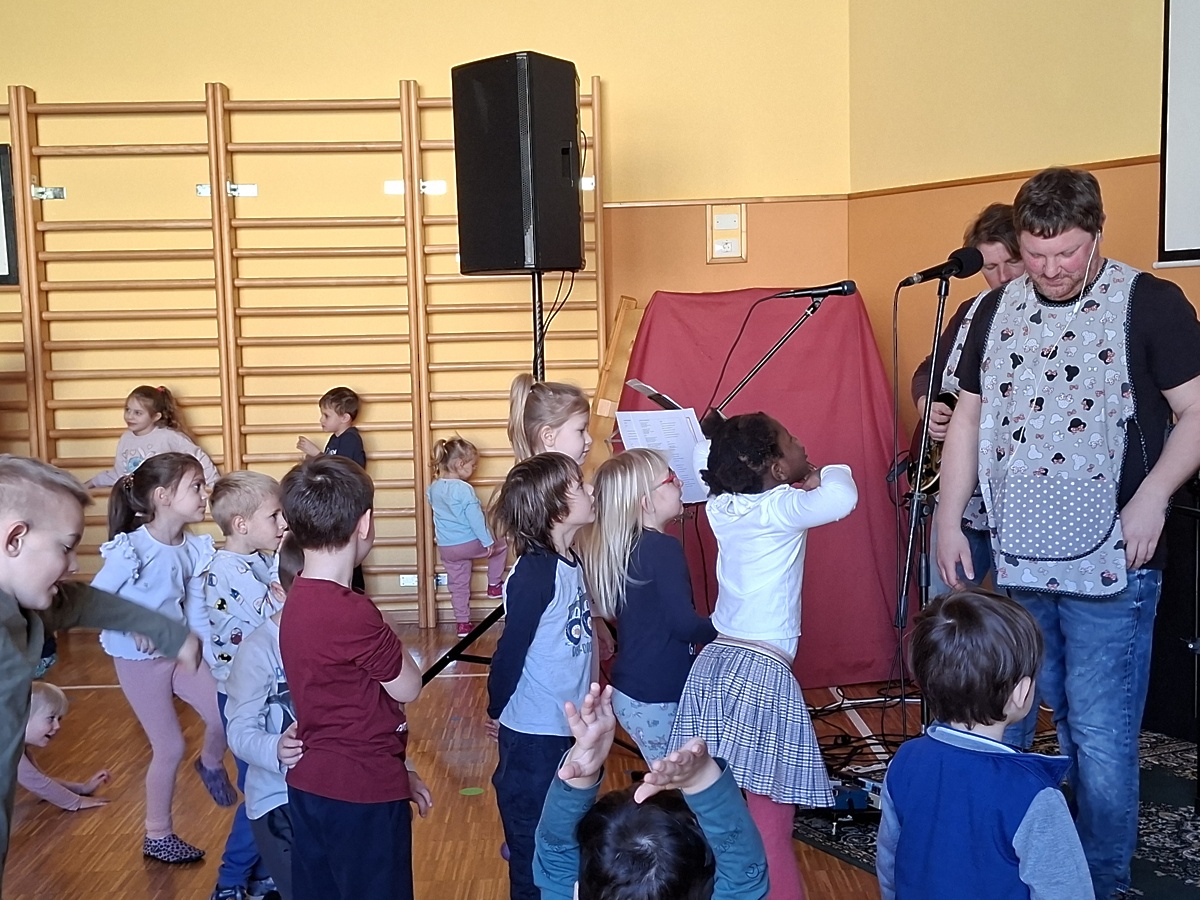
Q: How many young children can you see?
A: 15